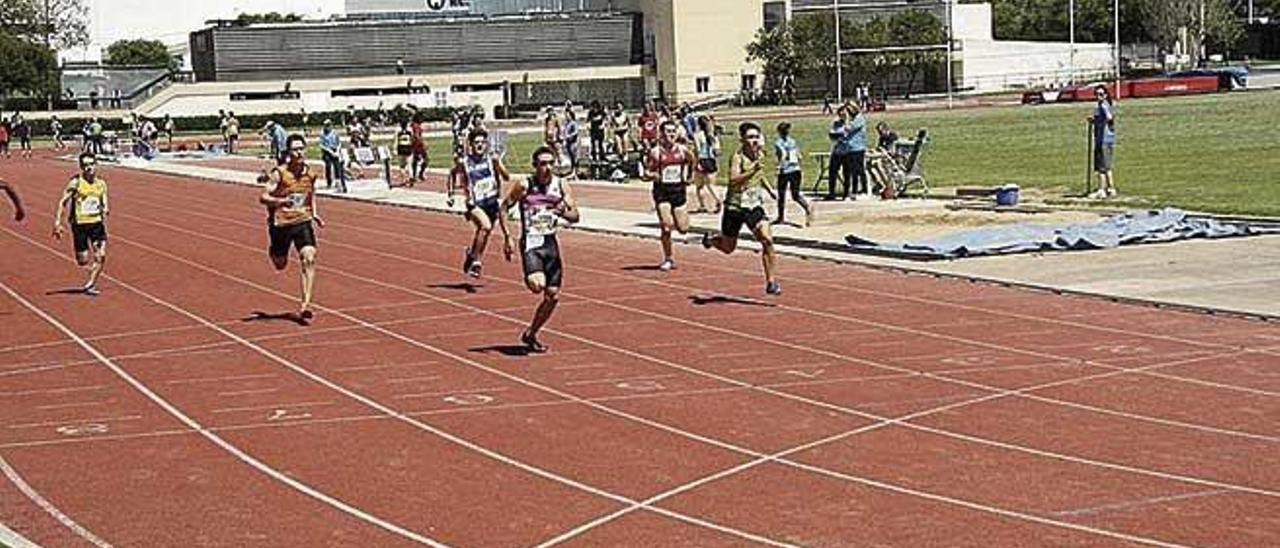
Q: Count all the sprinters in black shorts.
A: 6